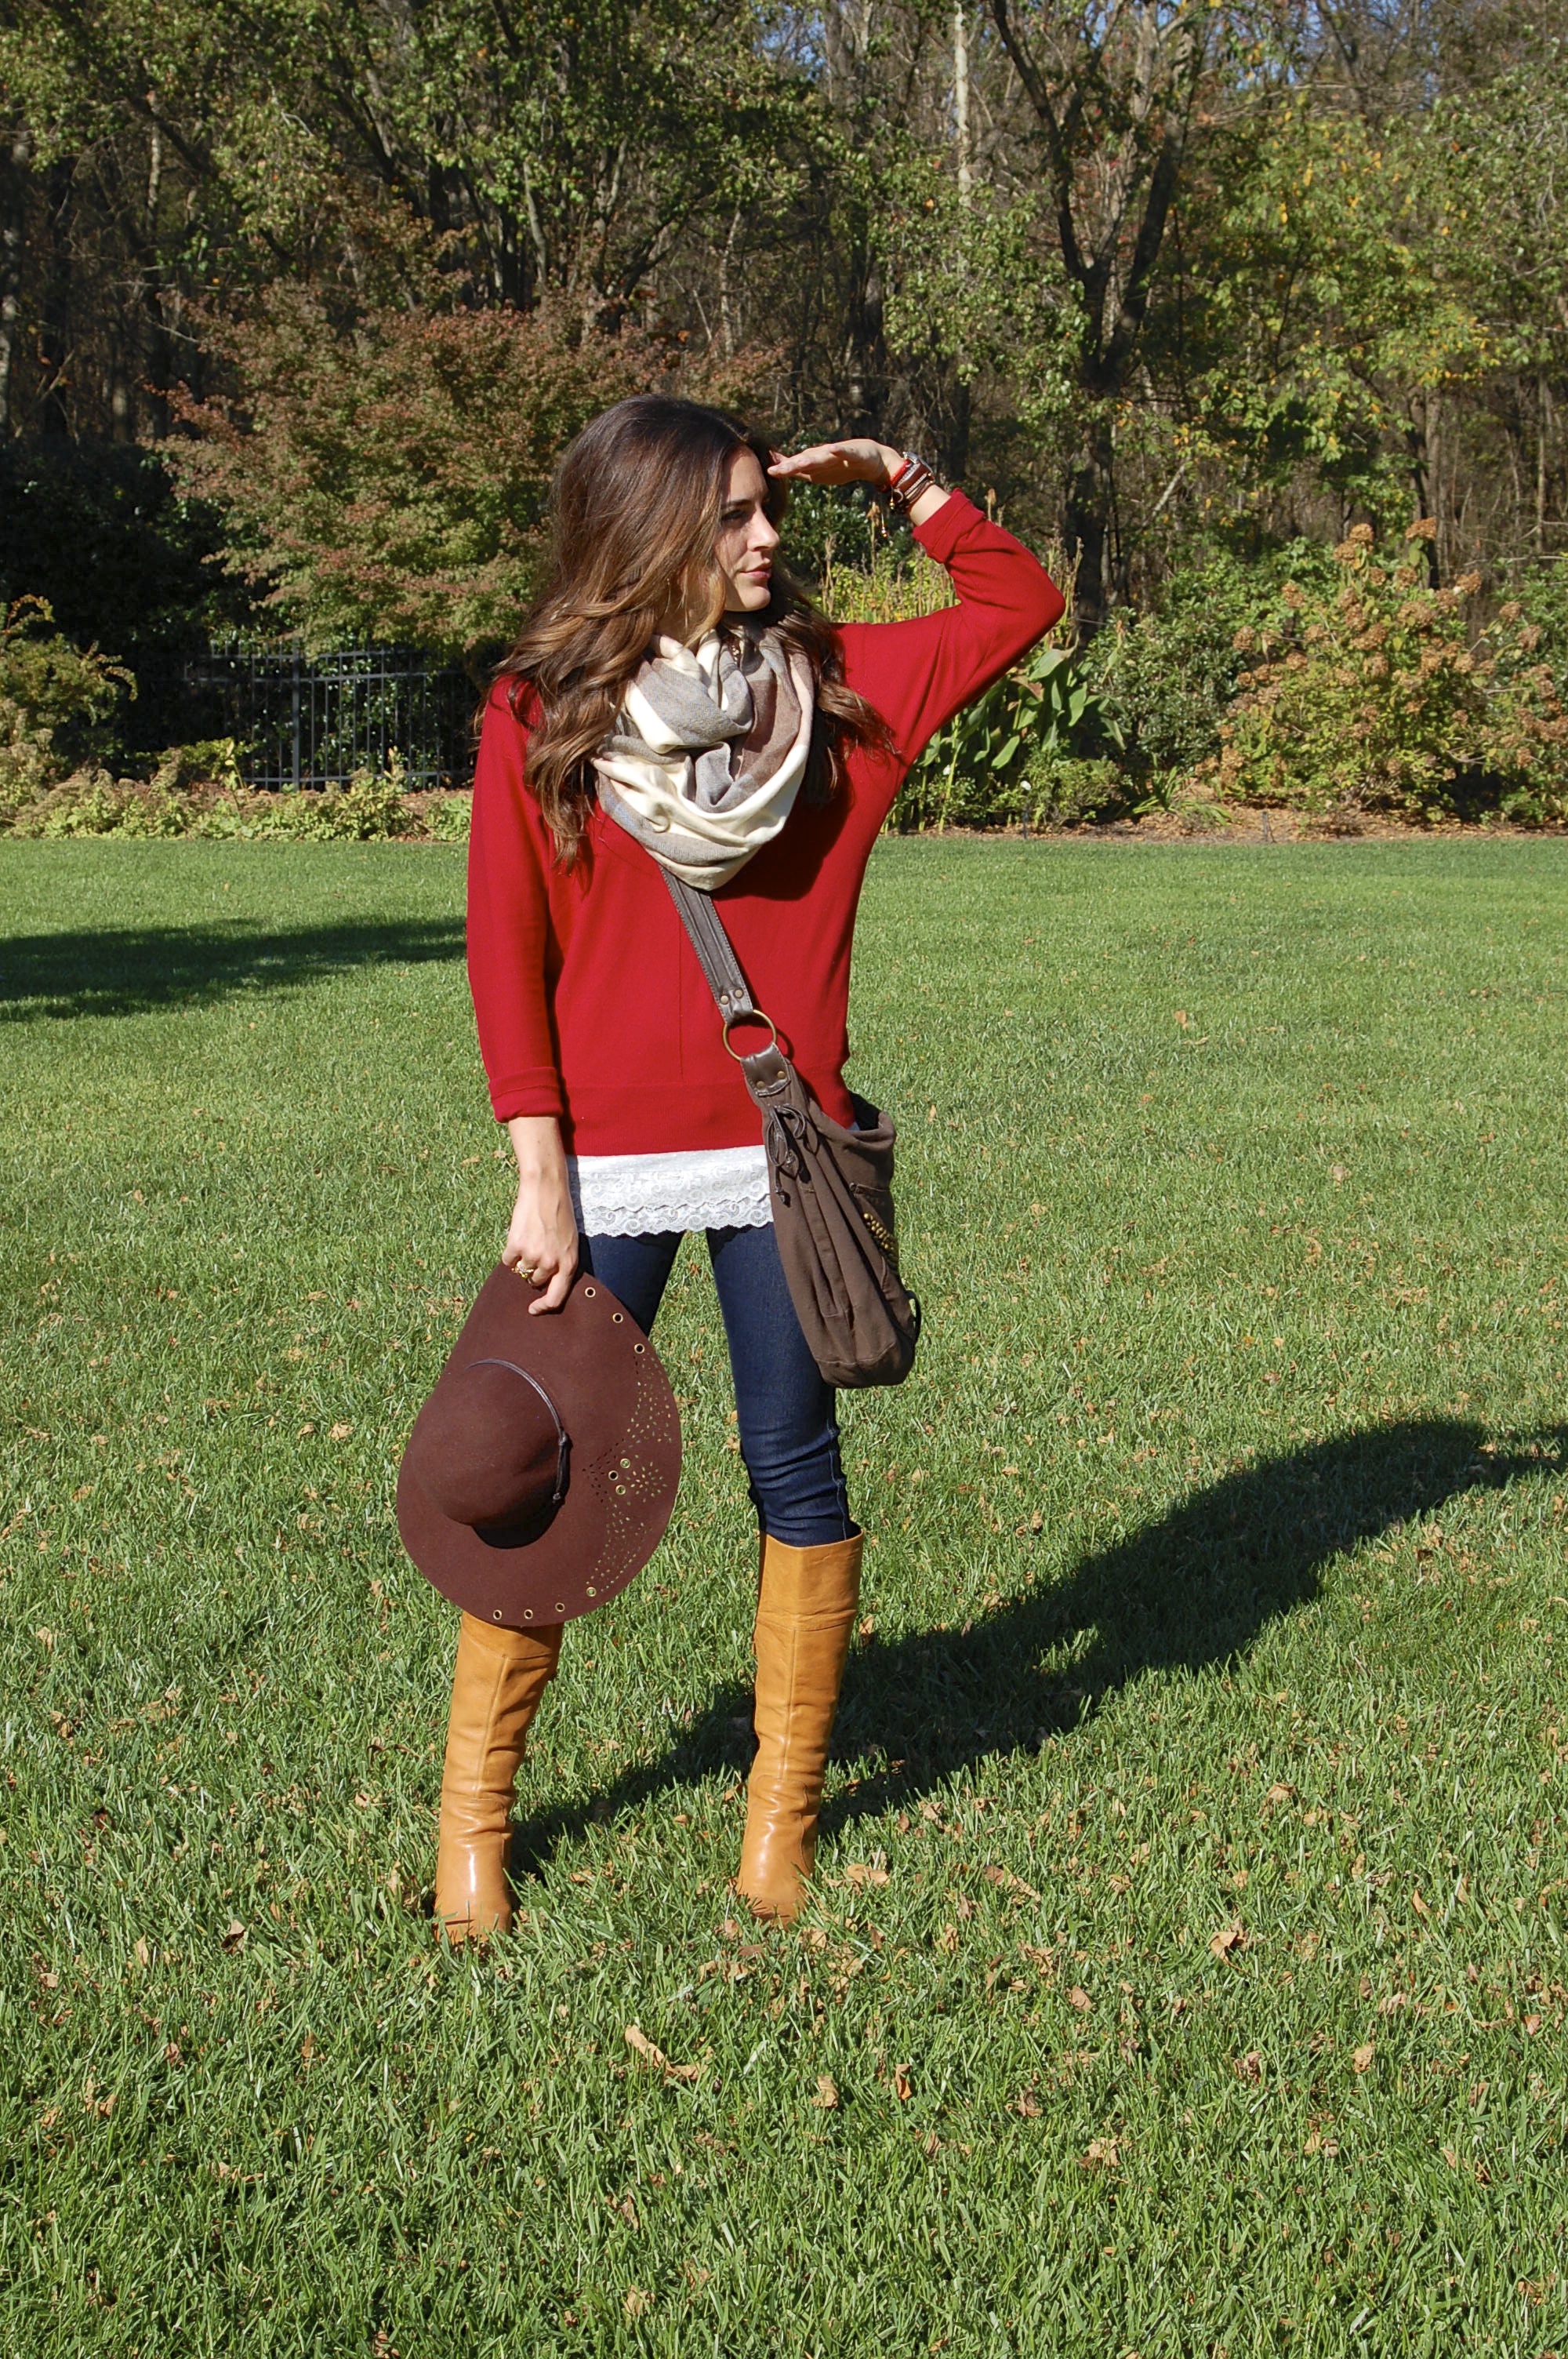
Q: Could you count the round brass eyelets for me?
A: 10